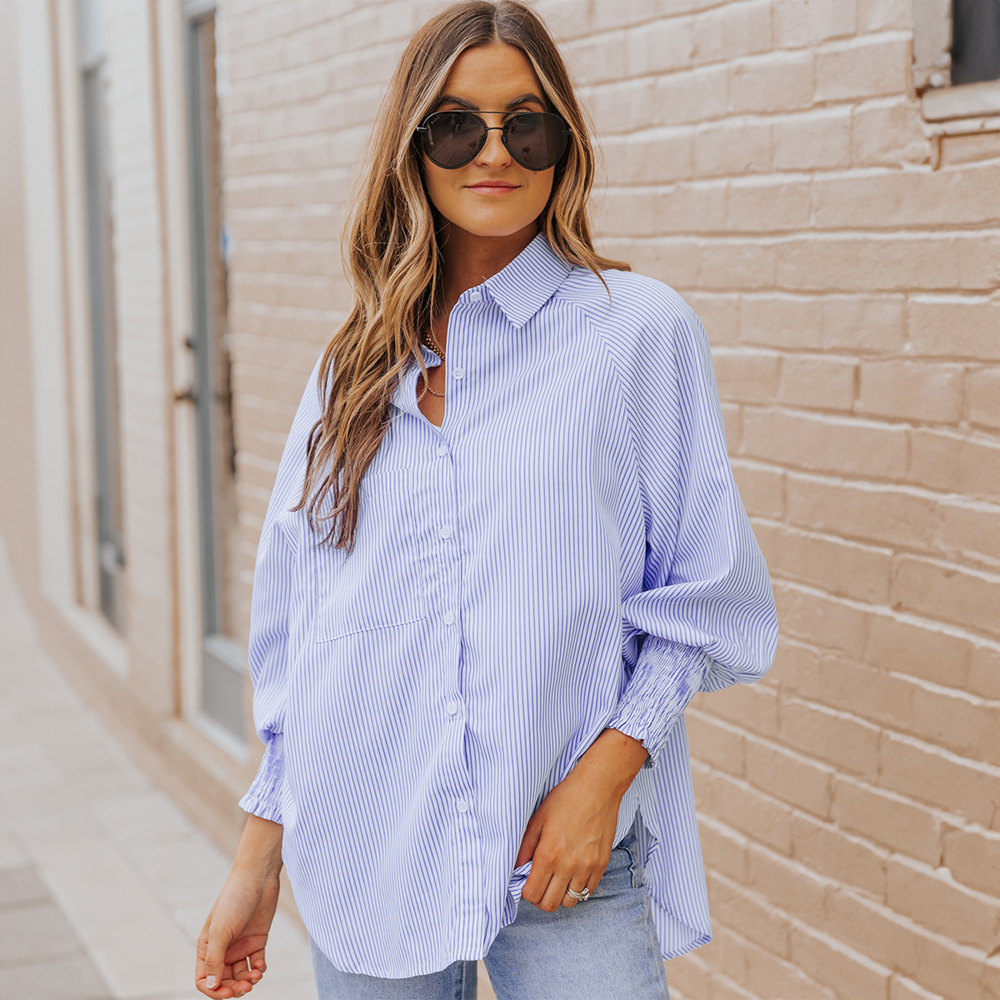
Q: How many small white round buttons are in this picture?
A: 7